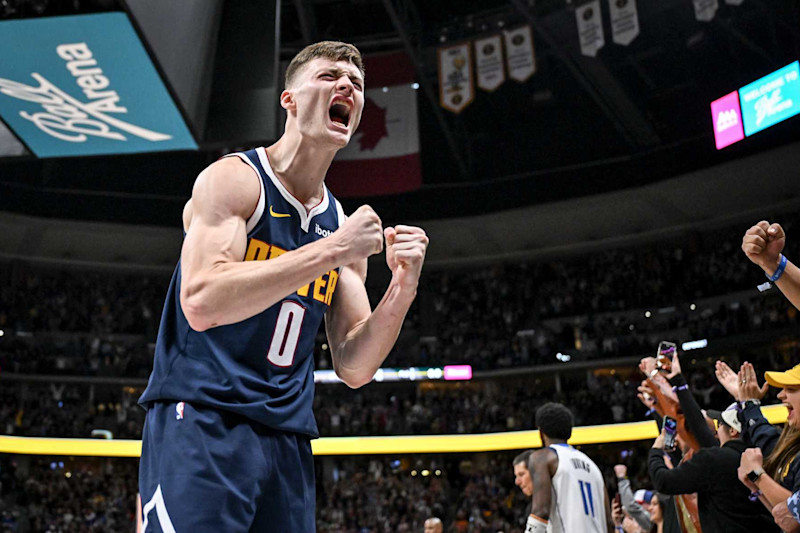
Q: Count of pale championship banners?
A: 7